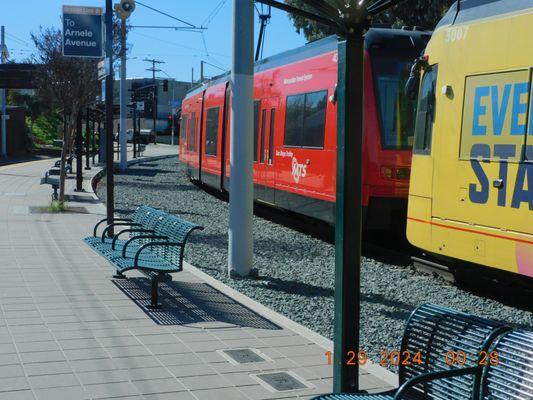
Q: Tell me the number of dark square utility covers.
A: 2